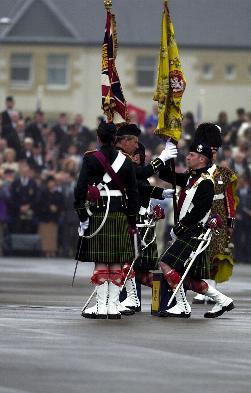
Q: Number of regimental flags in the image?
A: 2